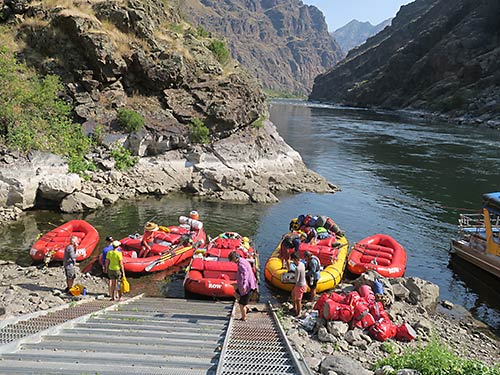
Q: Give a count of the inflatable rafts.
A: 5